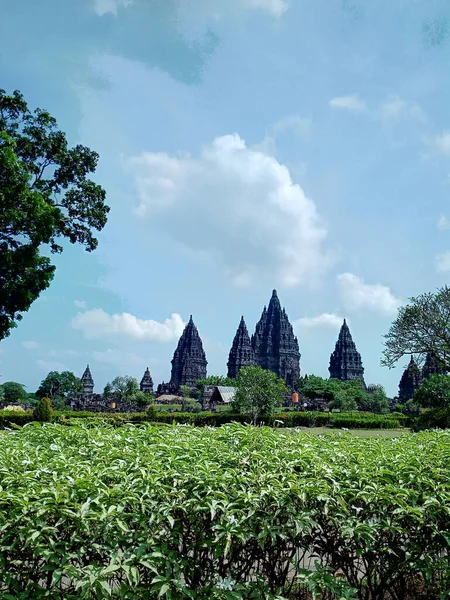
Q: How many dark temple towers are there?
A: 8